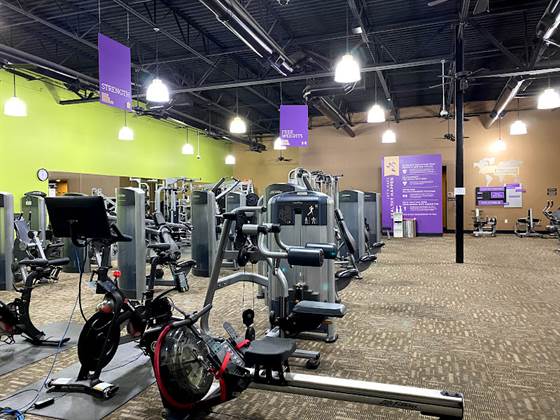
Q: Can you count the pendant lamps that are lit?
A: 13